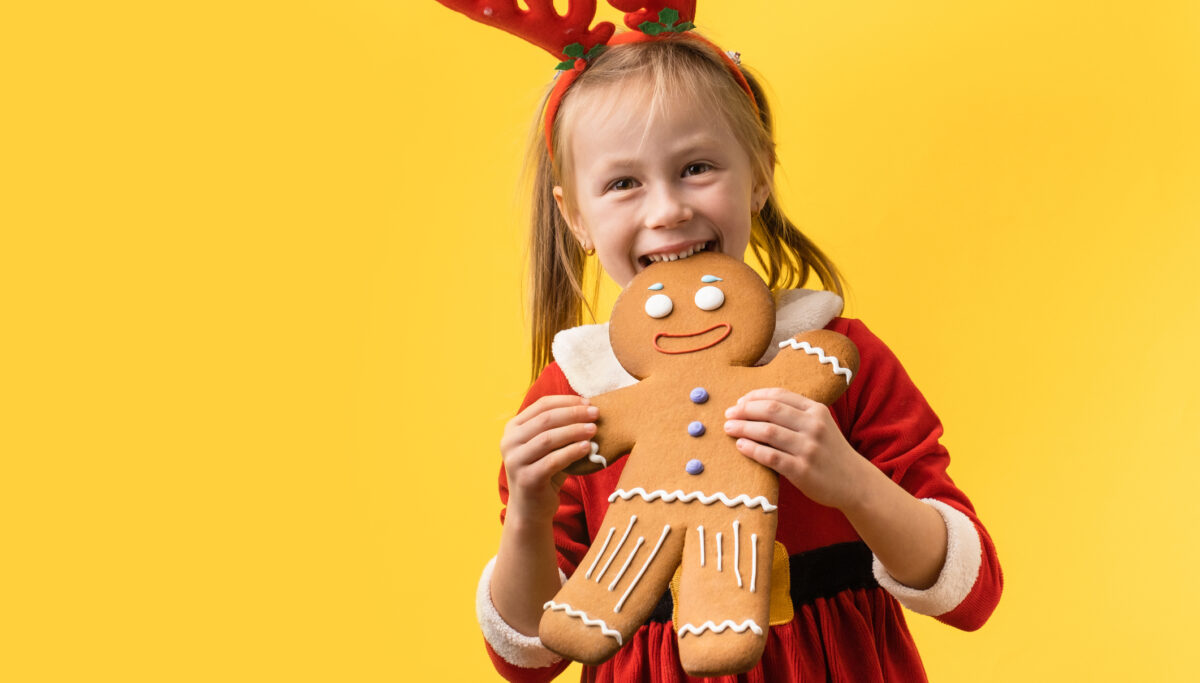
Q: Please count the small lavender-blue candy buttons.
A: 3